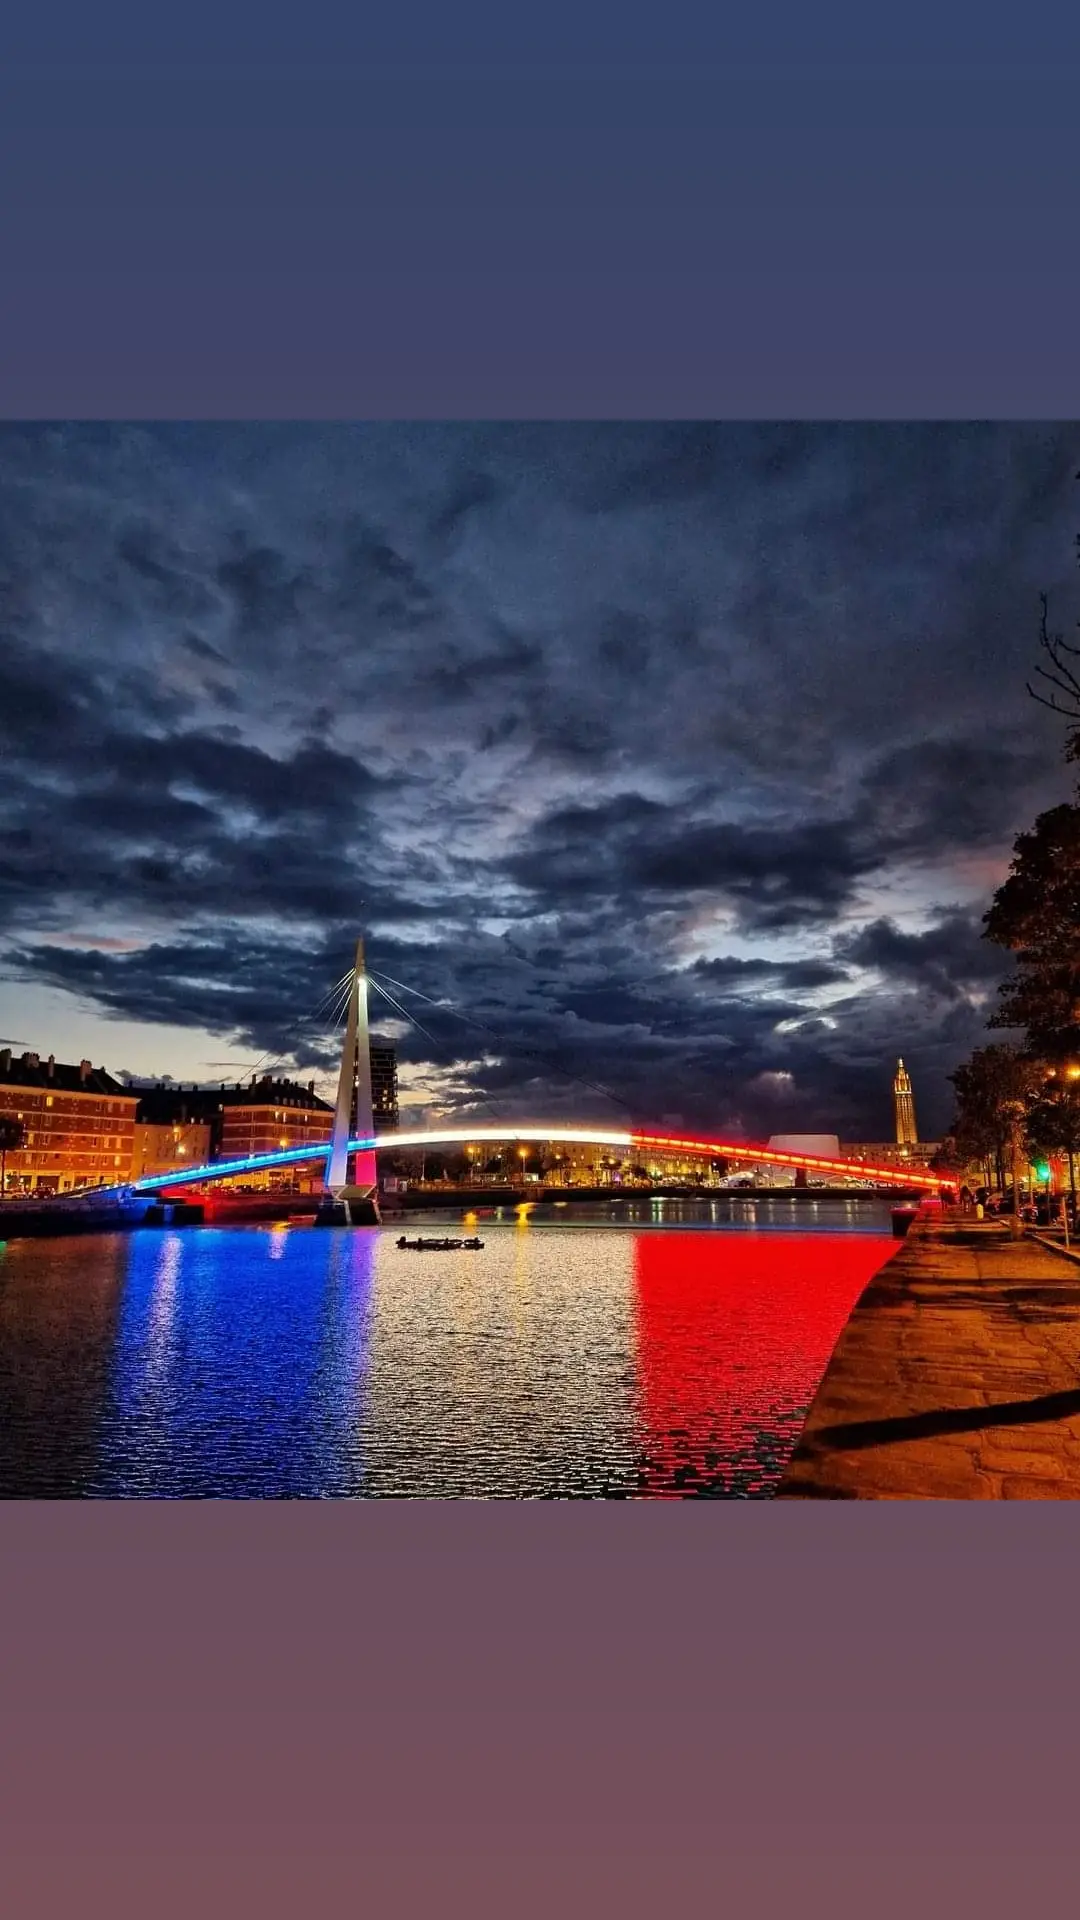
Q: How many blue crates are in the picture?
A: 0